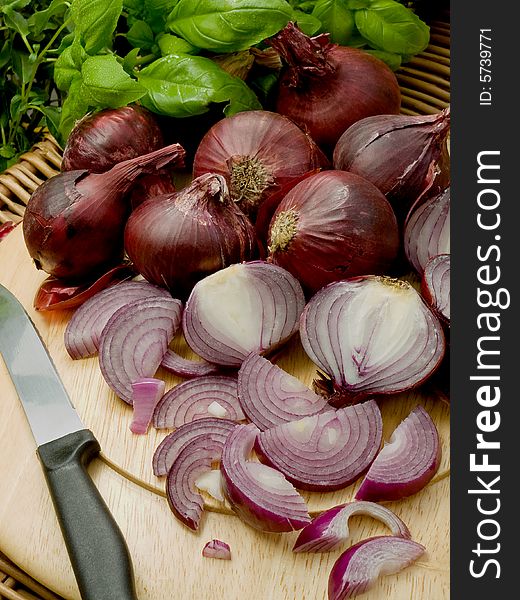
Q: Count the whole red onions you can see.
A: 7